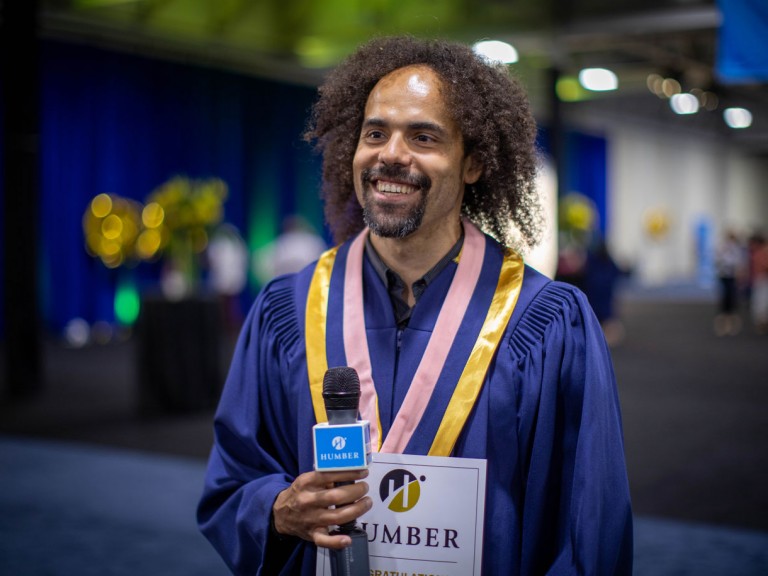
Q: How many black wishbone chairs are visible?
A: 0